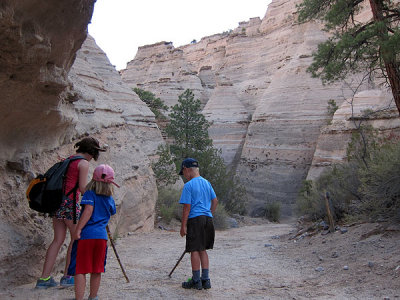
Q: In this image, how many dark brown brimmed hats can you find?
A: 1